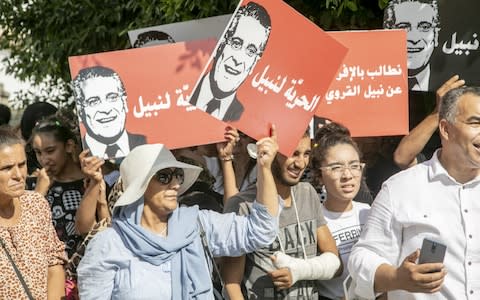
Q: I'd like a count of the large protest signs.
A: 5